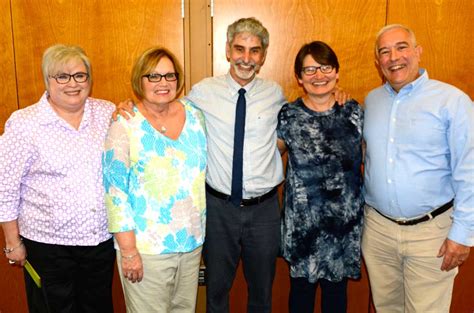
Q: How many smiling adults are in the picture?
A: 5